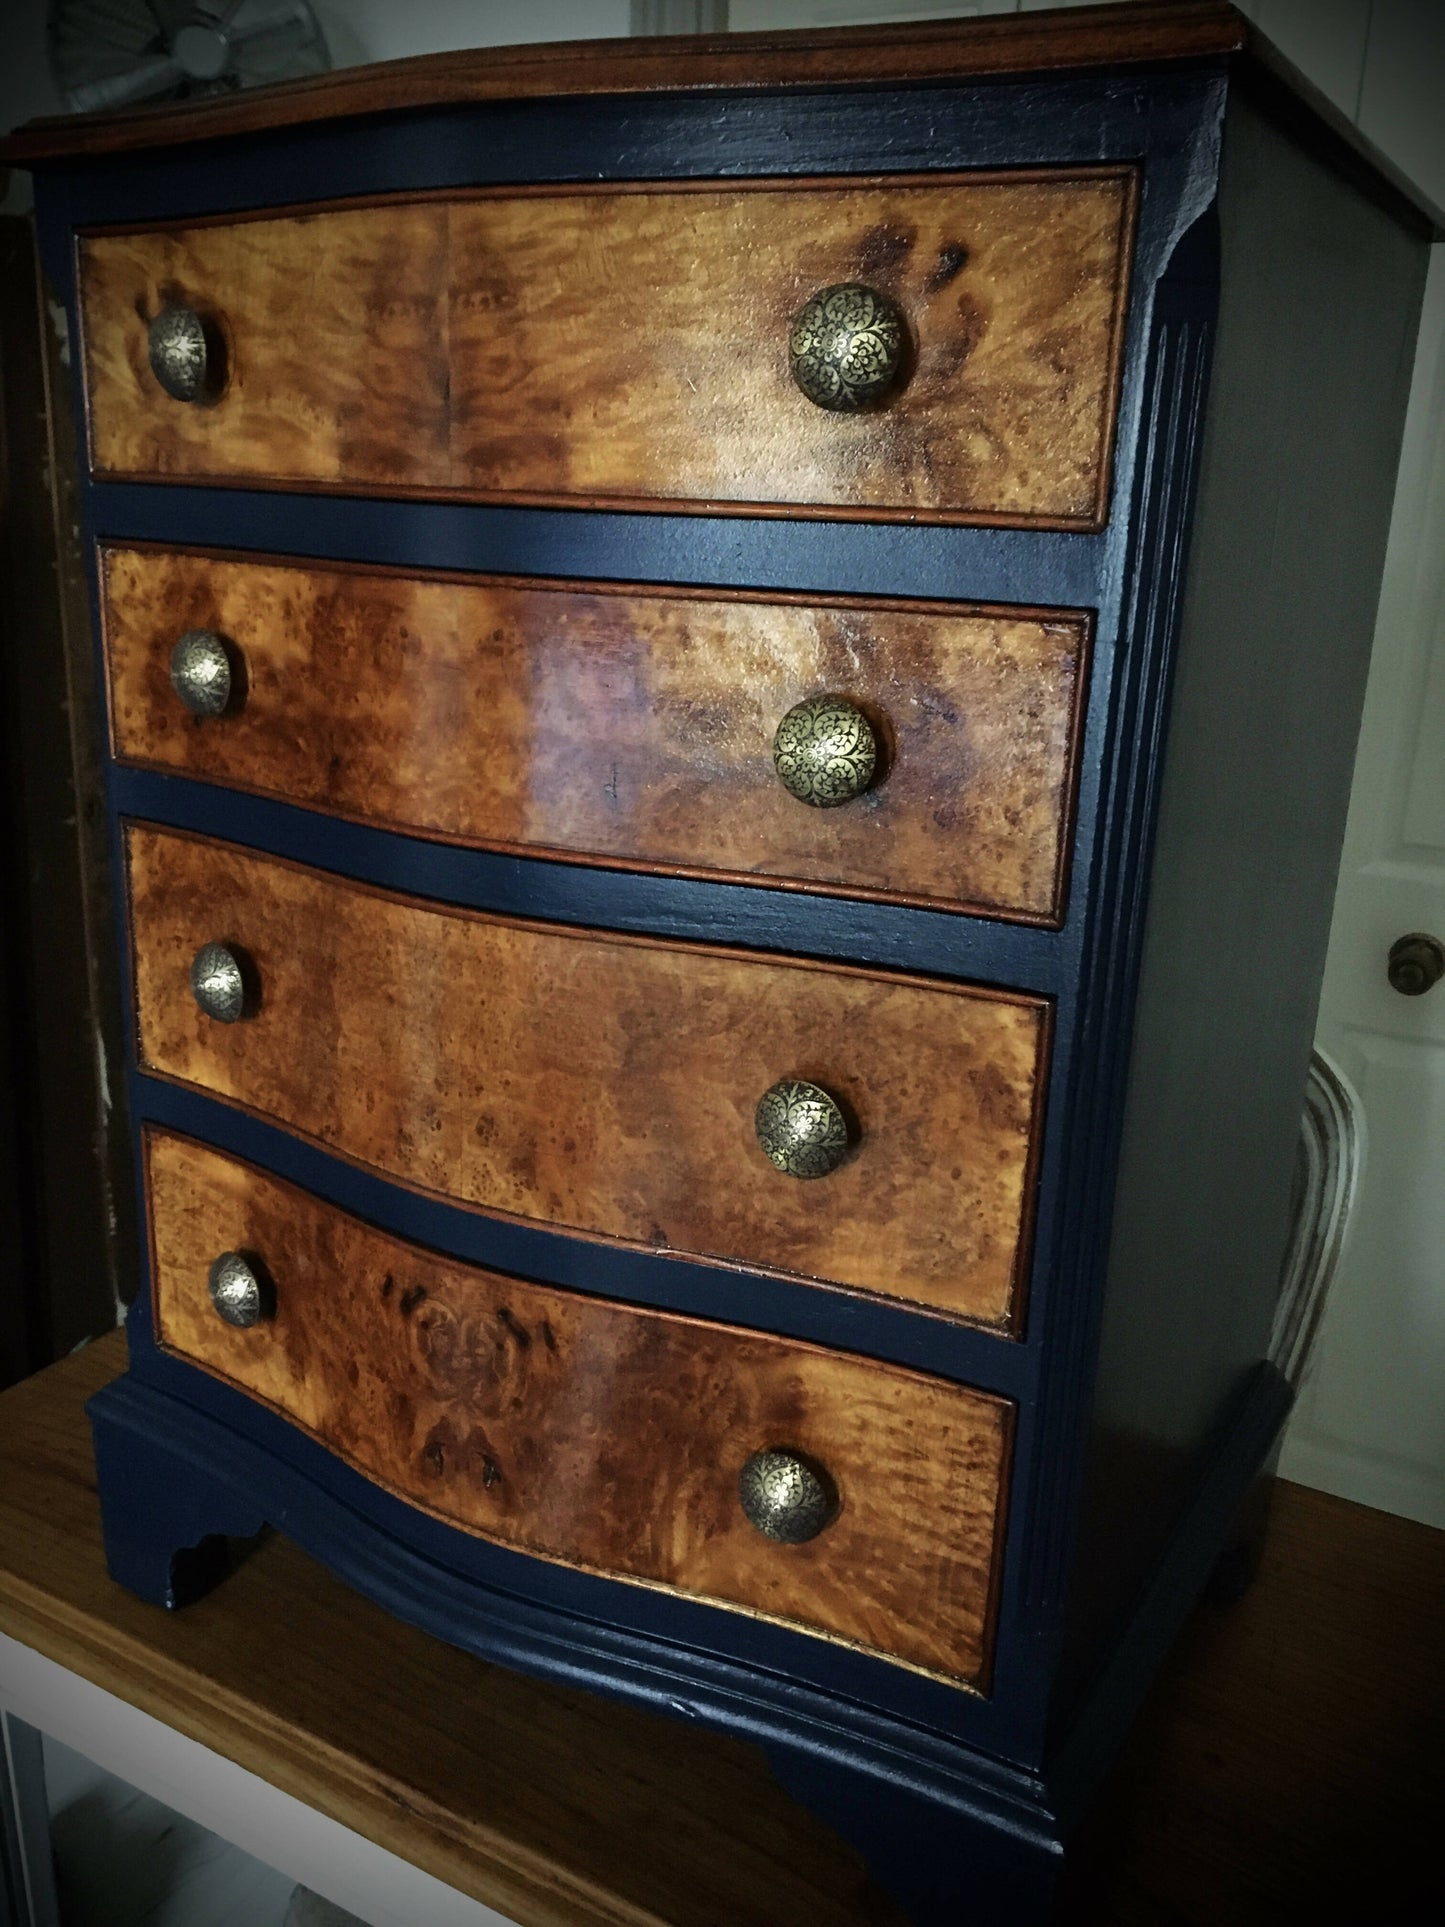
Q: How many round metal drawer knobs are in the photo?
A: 8